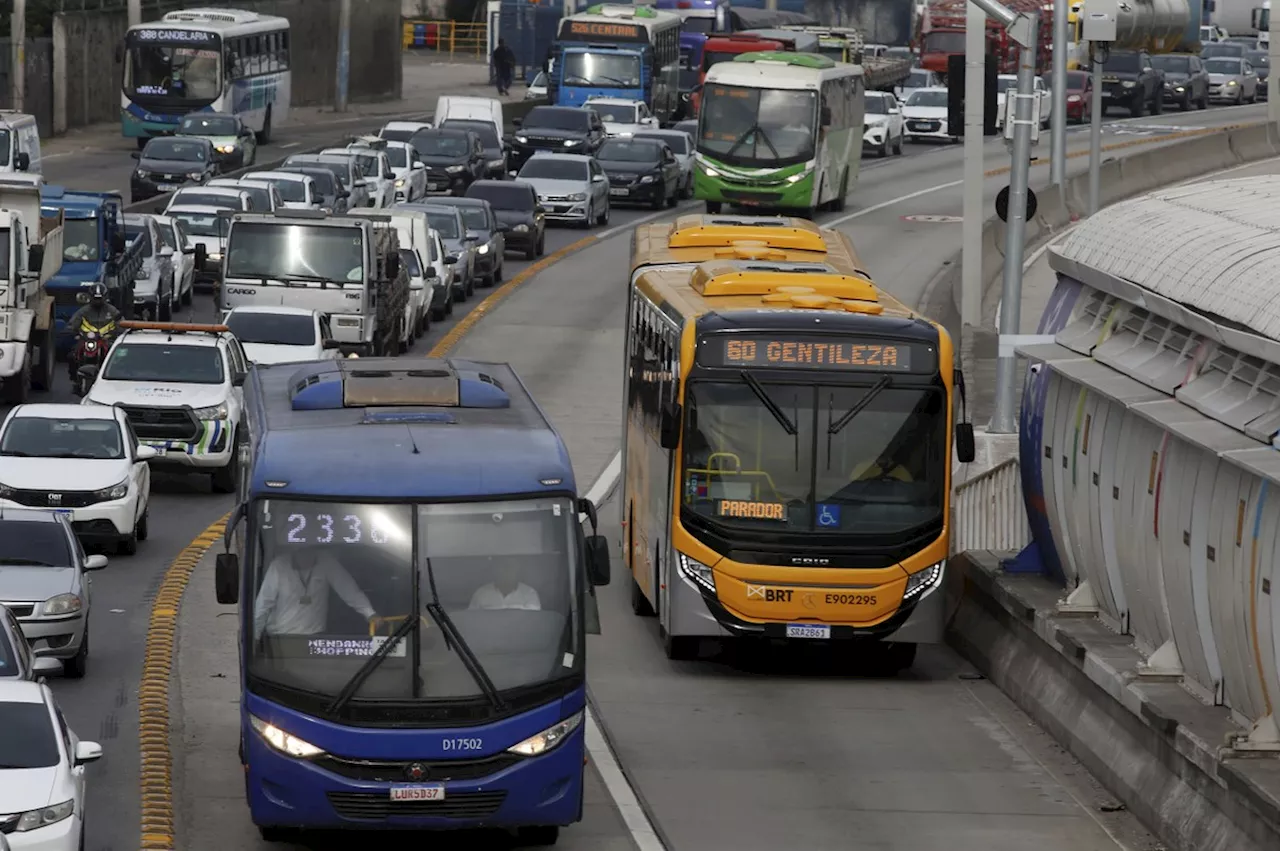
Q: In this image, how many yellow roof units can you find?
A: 2